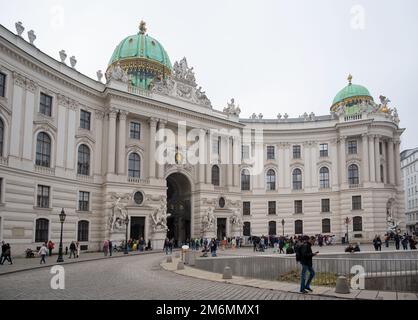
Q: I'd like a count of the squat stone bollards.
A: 5